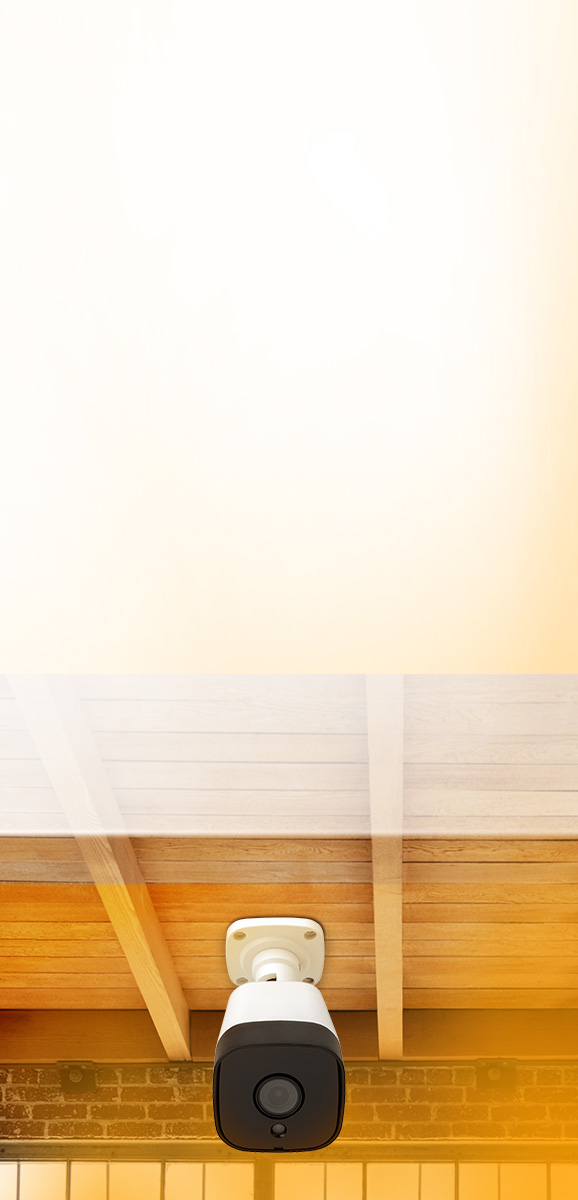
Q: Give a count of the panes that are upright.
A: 13